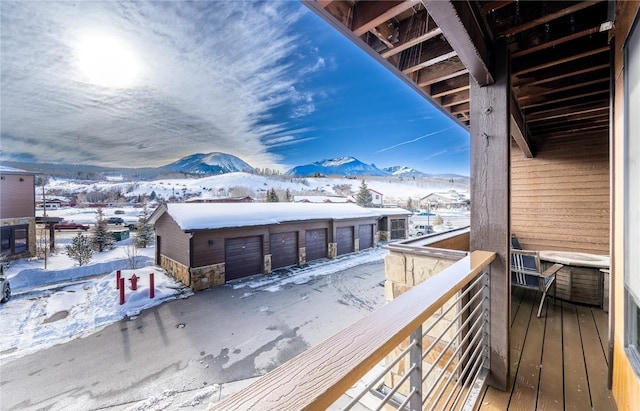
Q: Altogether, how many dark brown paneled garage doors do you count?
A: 5